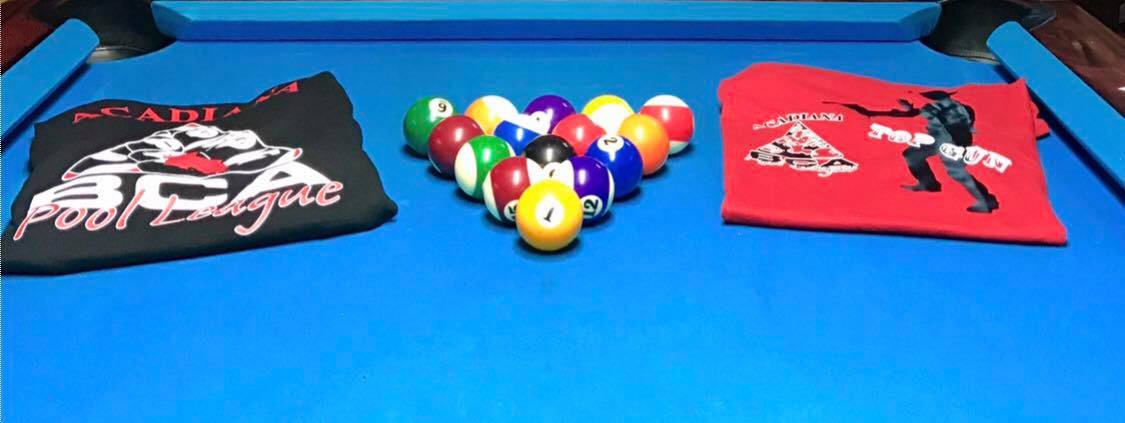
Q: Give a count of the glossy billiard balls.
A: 15